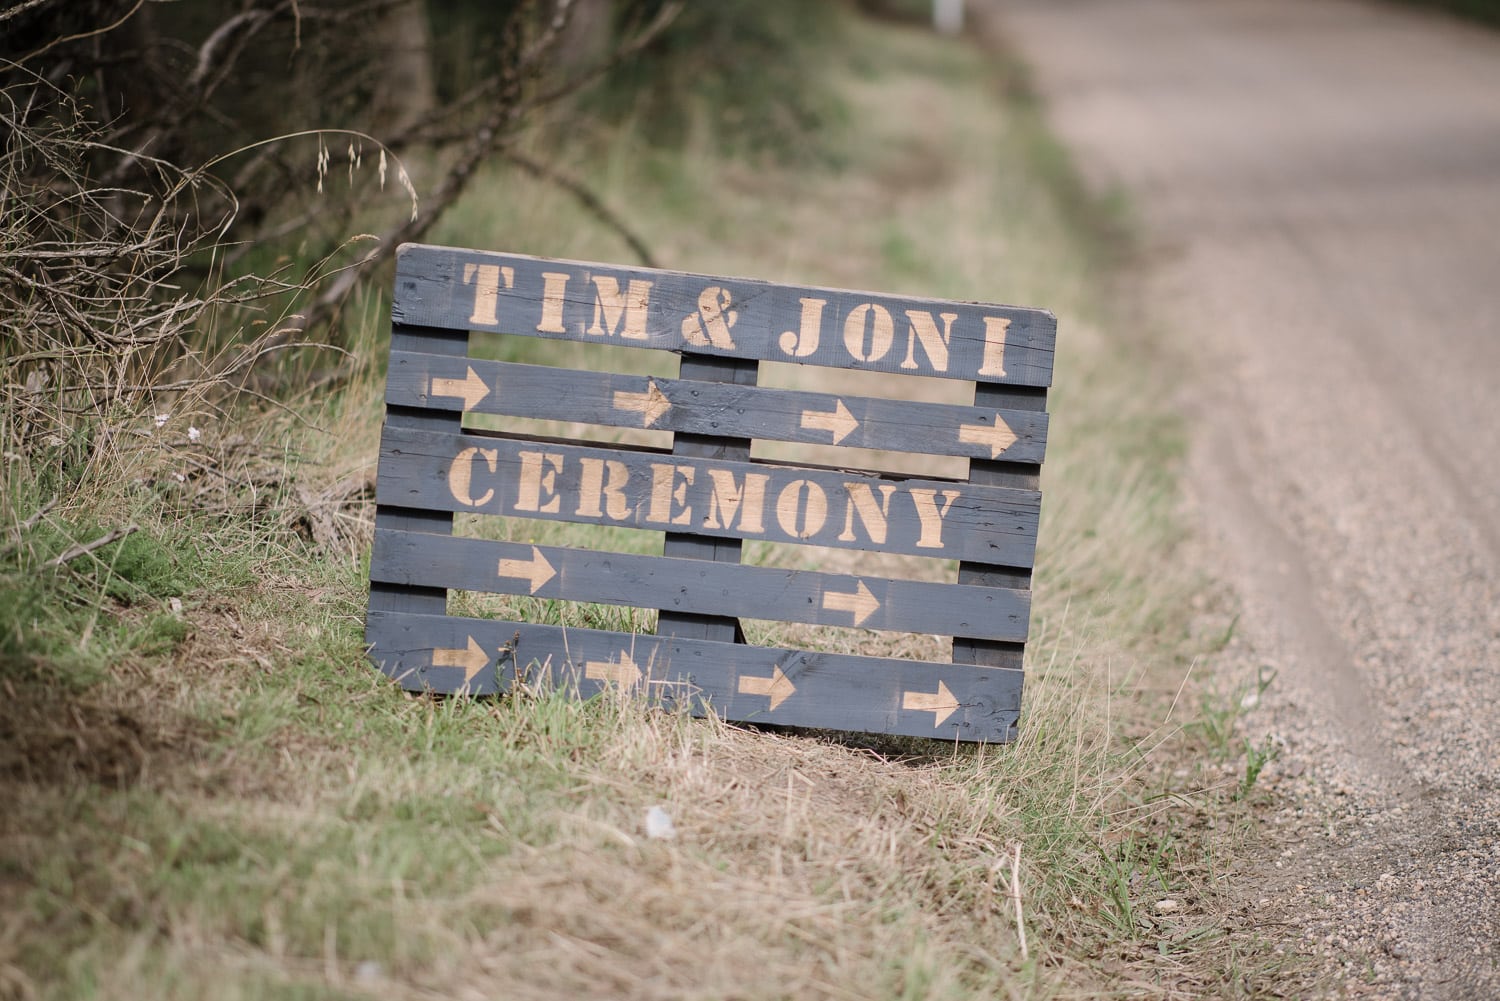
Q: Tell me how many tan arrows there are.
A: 10